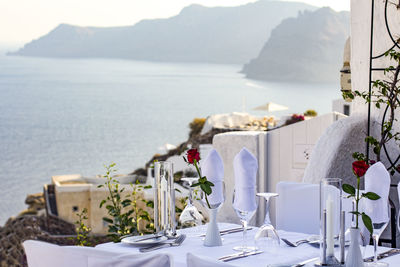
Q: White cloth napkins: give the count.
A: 3